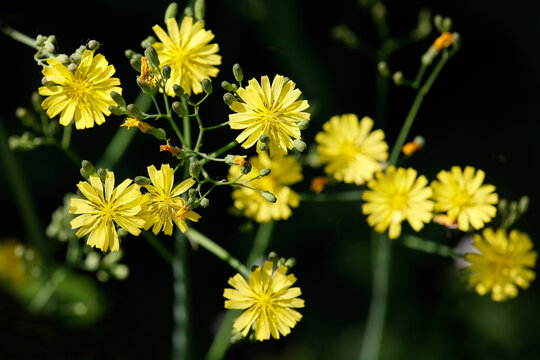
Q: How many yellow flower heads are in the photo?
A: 11